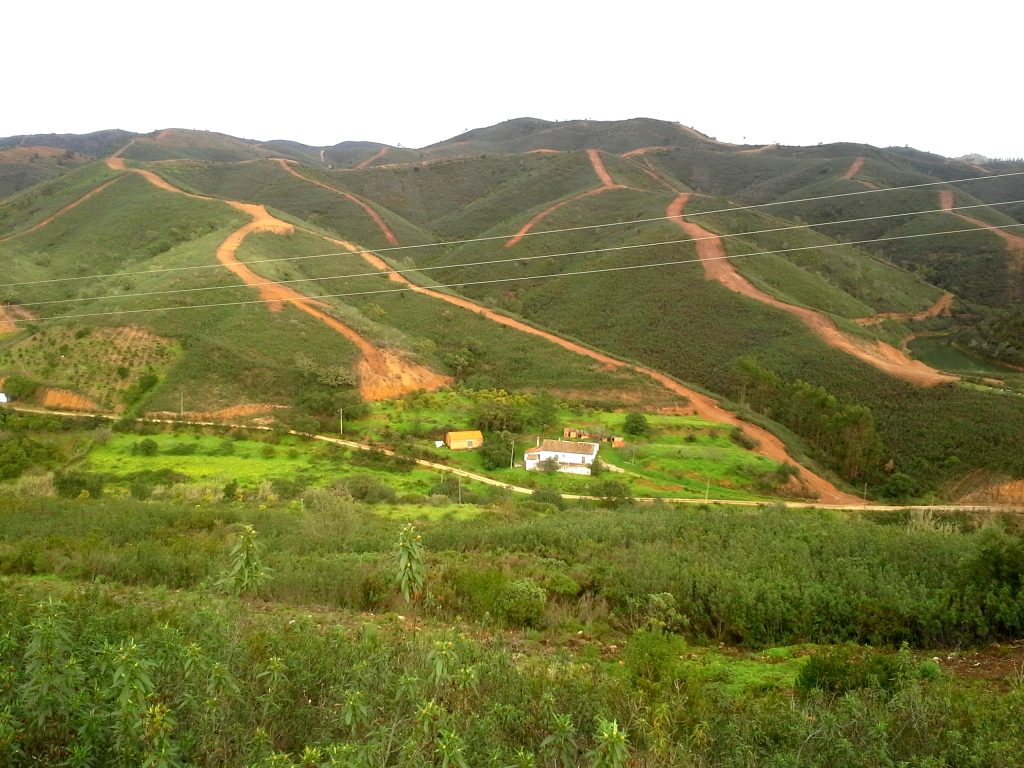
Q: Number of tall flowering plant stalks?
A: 2